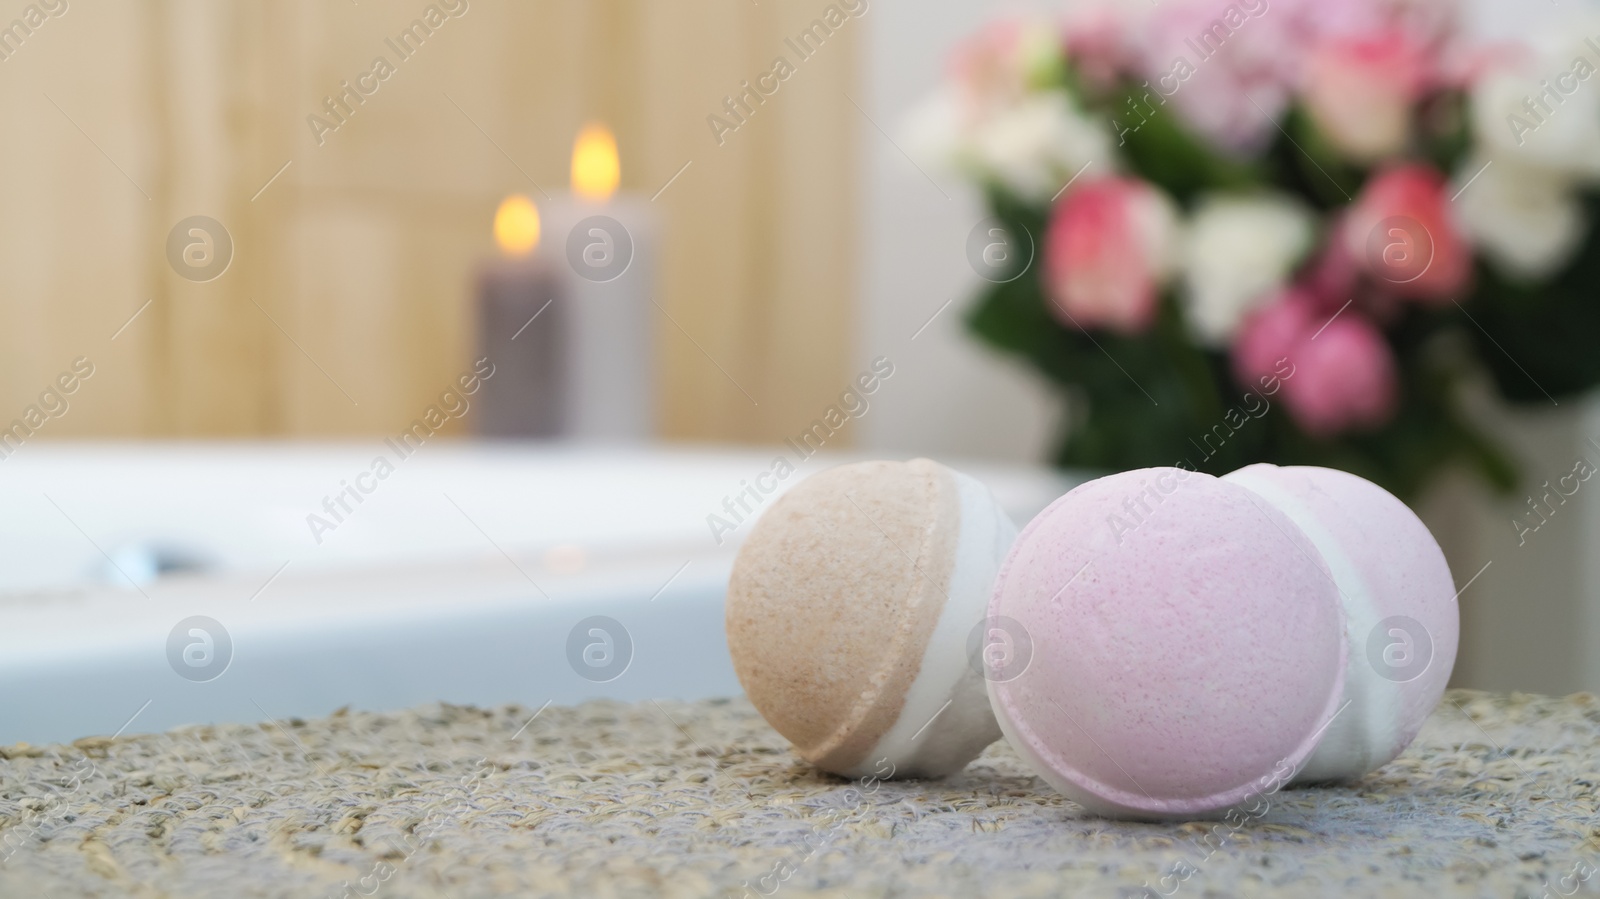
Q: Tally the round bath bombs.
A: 3